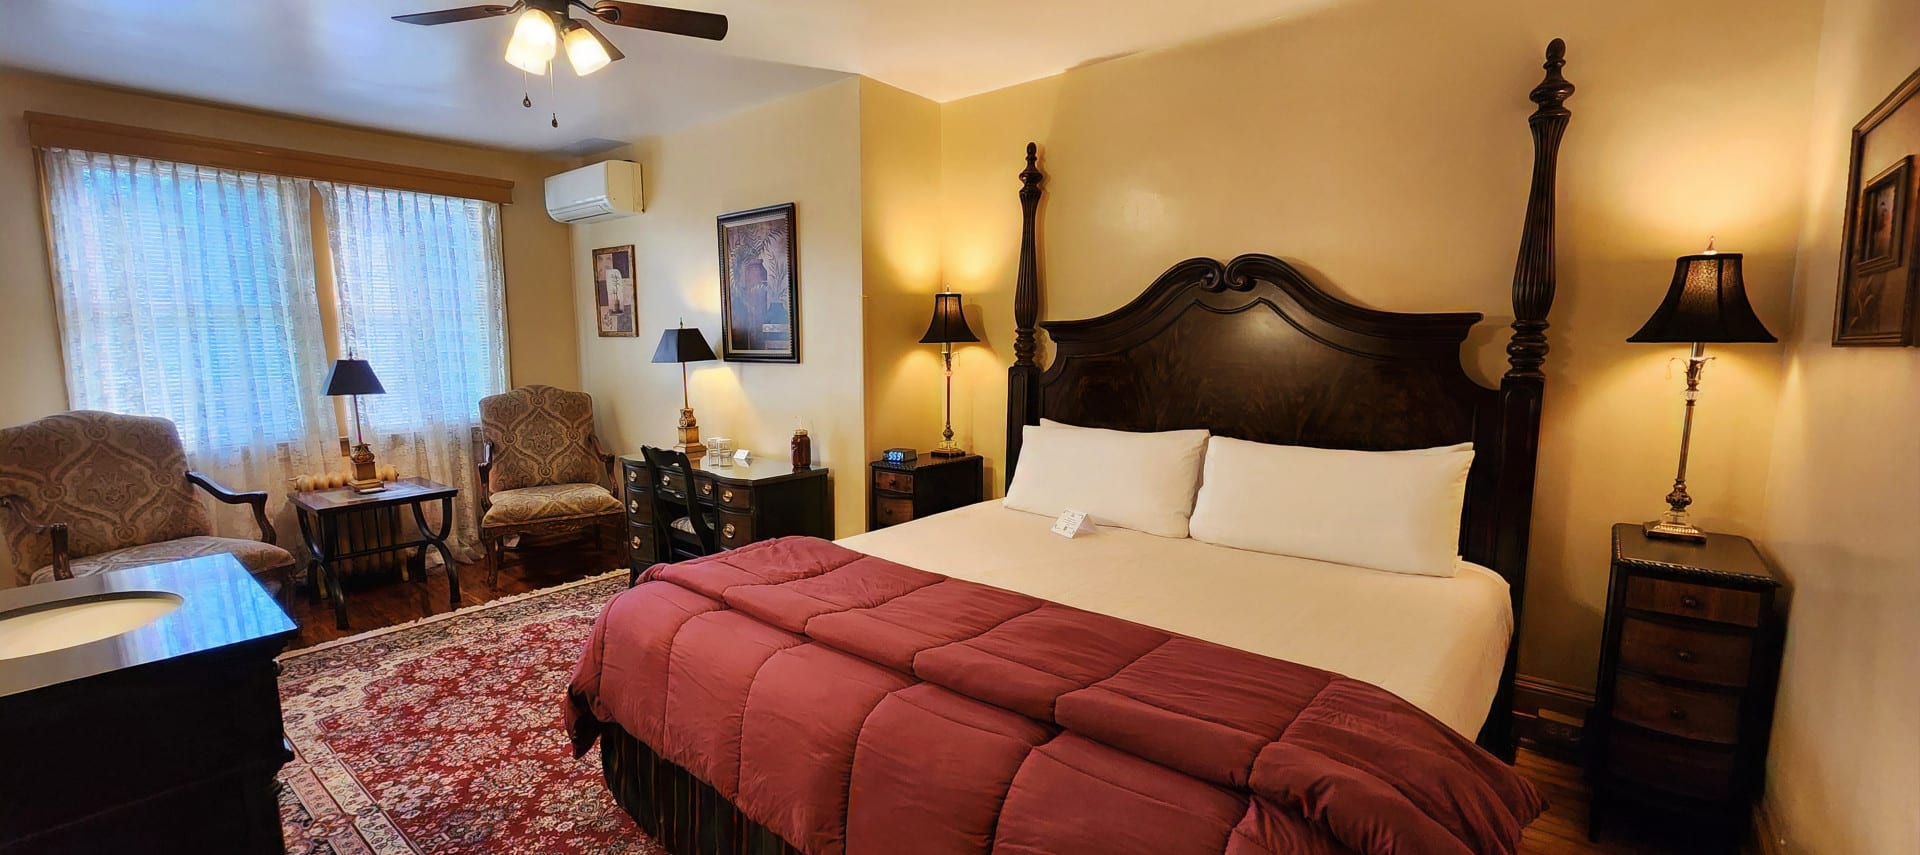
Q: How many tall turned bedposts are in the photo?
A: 2